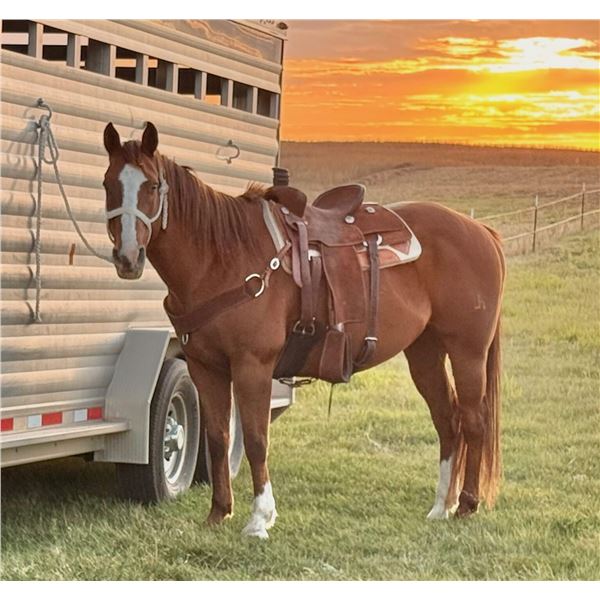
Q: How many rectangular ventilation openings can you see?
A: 9